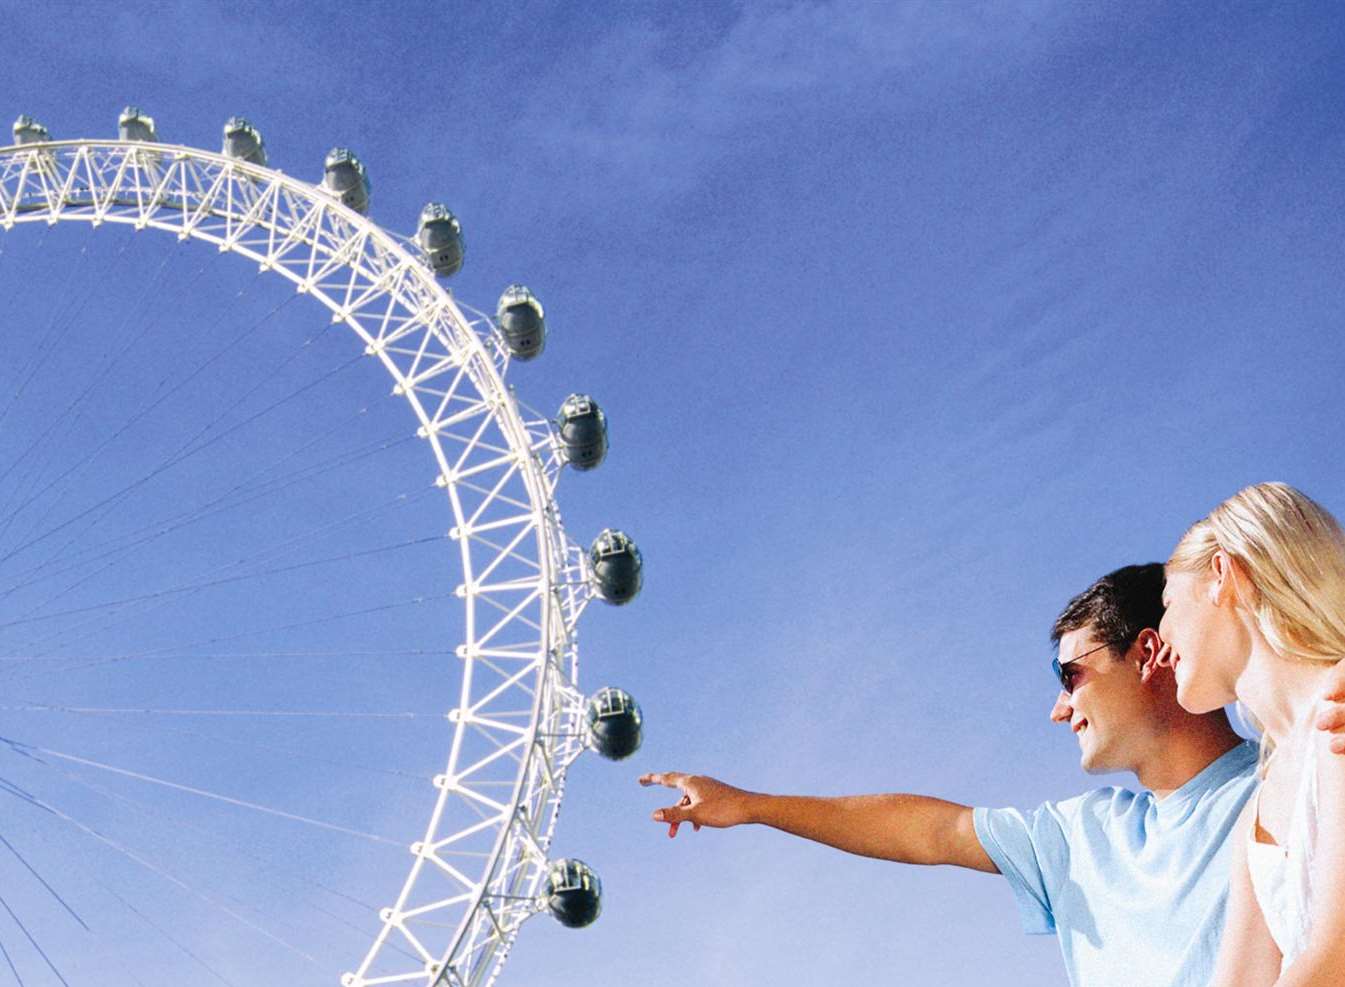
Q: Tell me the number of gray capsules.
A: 10